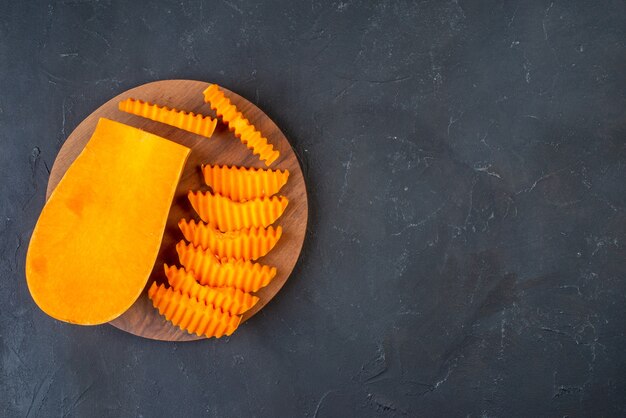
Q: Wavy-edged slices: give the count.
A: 8